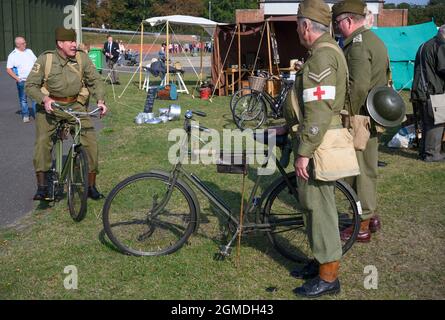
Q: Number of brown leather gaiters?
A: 4